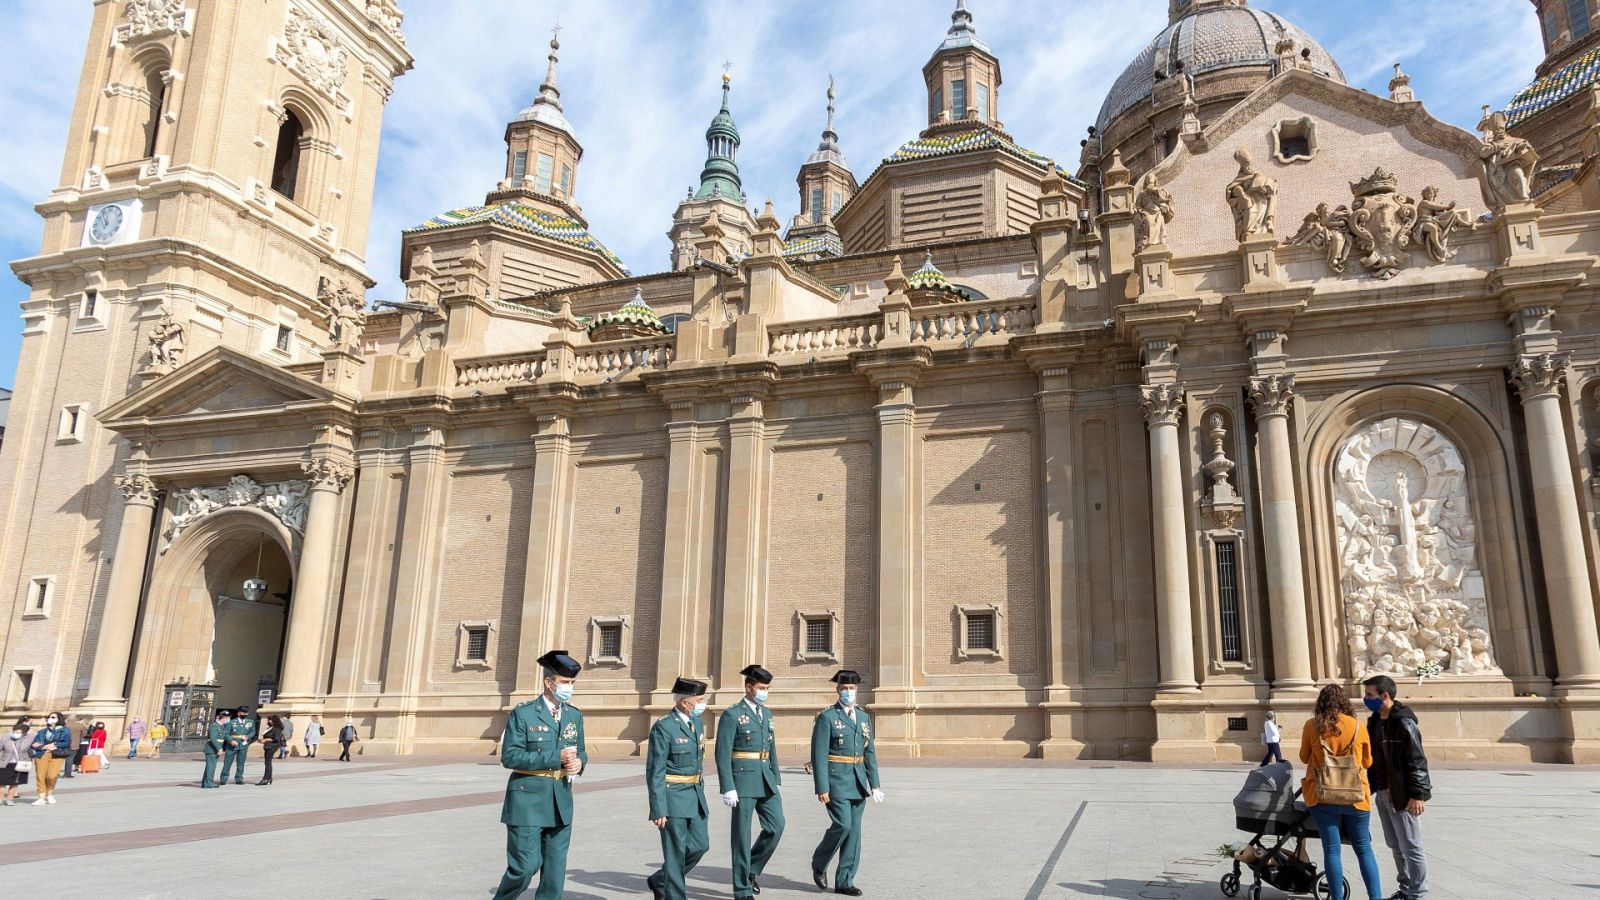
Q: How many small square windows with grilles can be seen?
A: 4